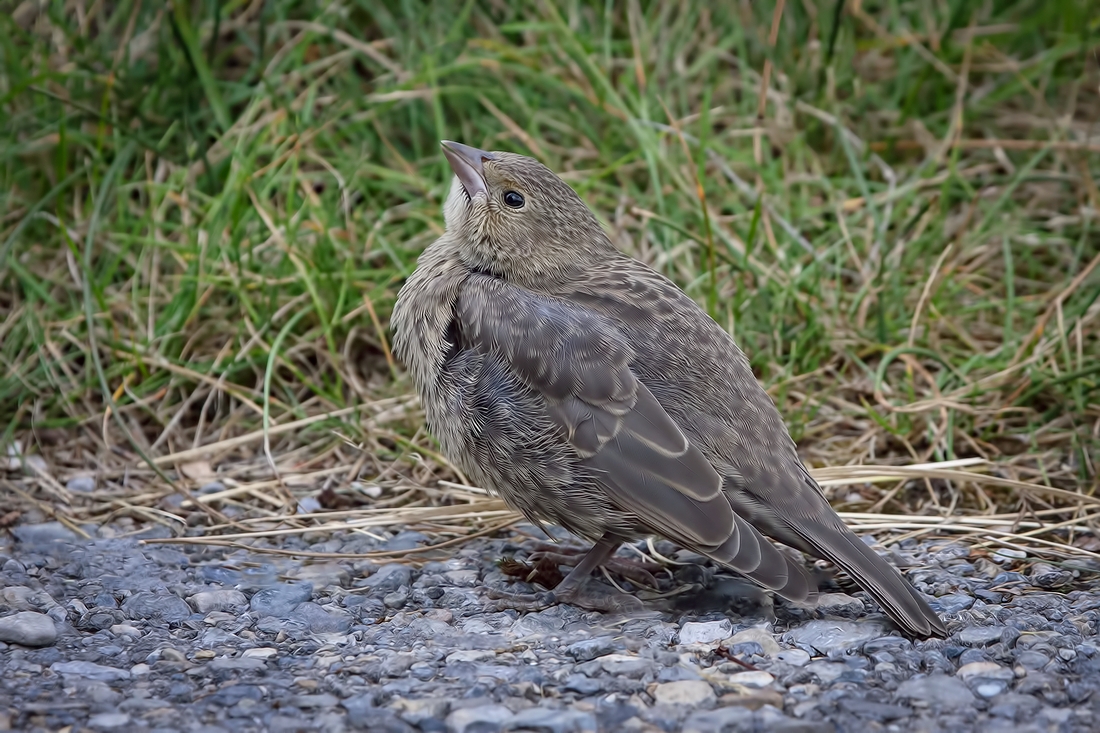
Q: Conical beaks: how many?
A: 1